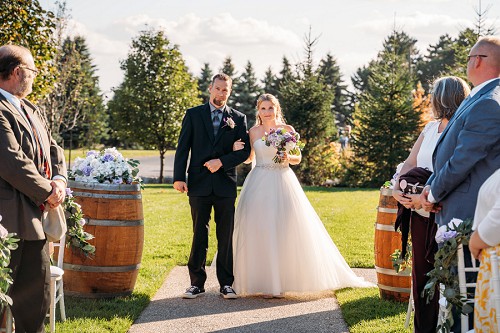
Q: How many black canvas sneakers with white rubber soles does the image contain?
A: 2